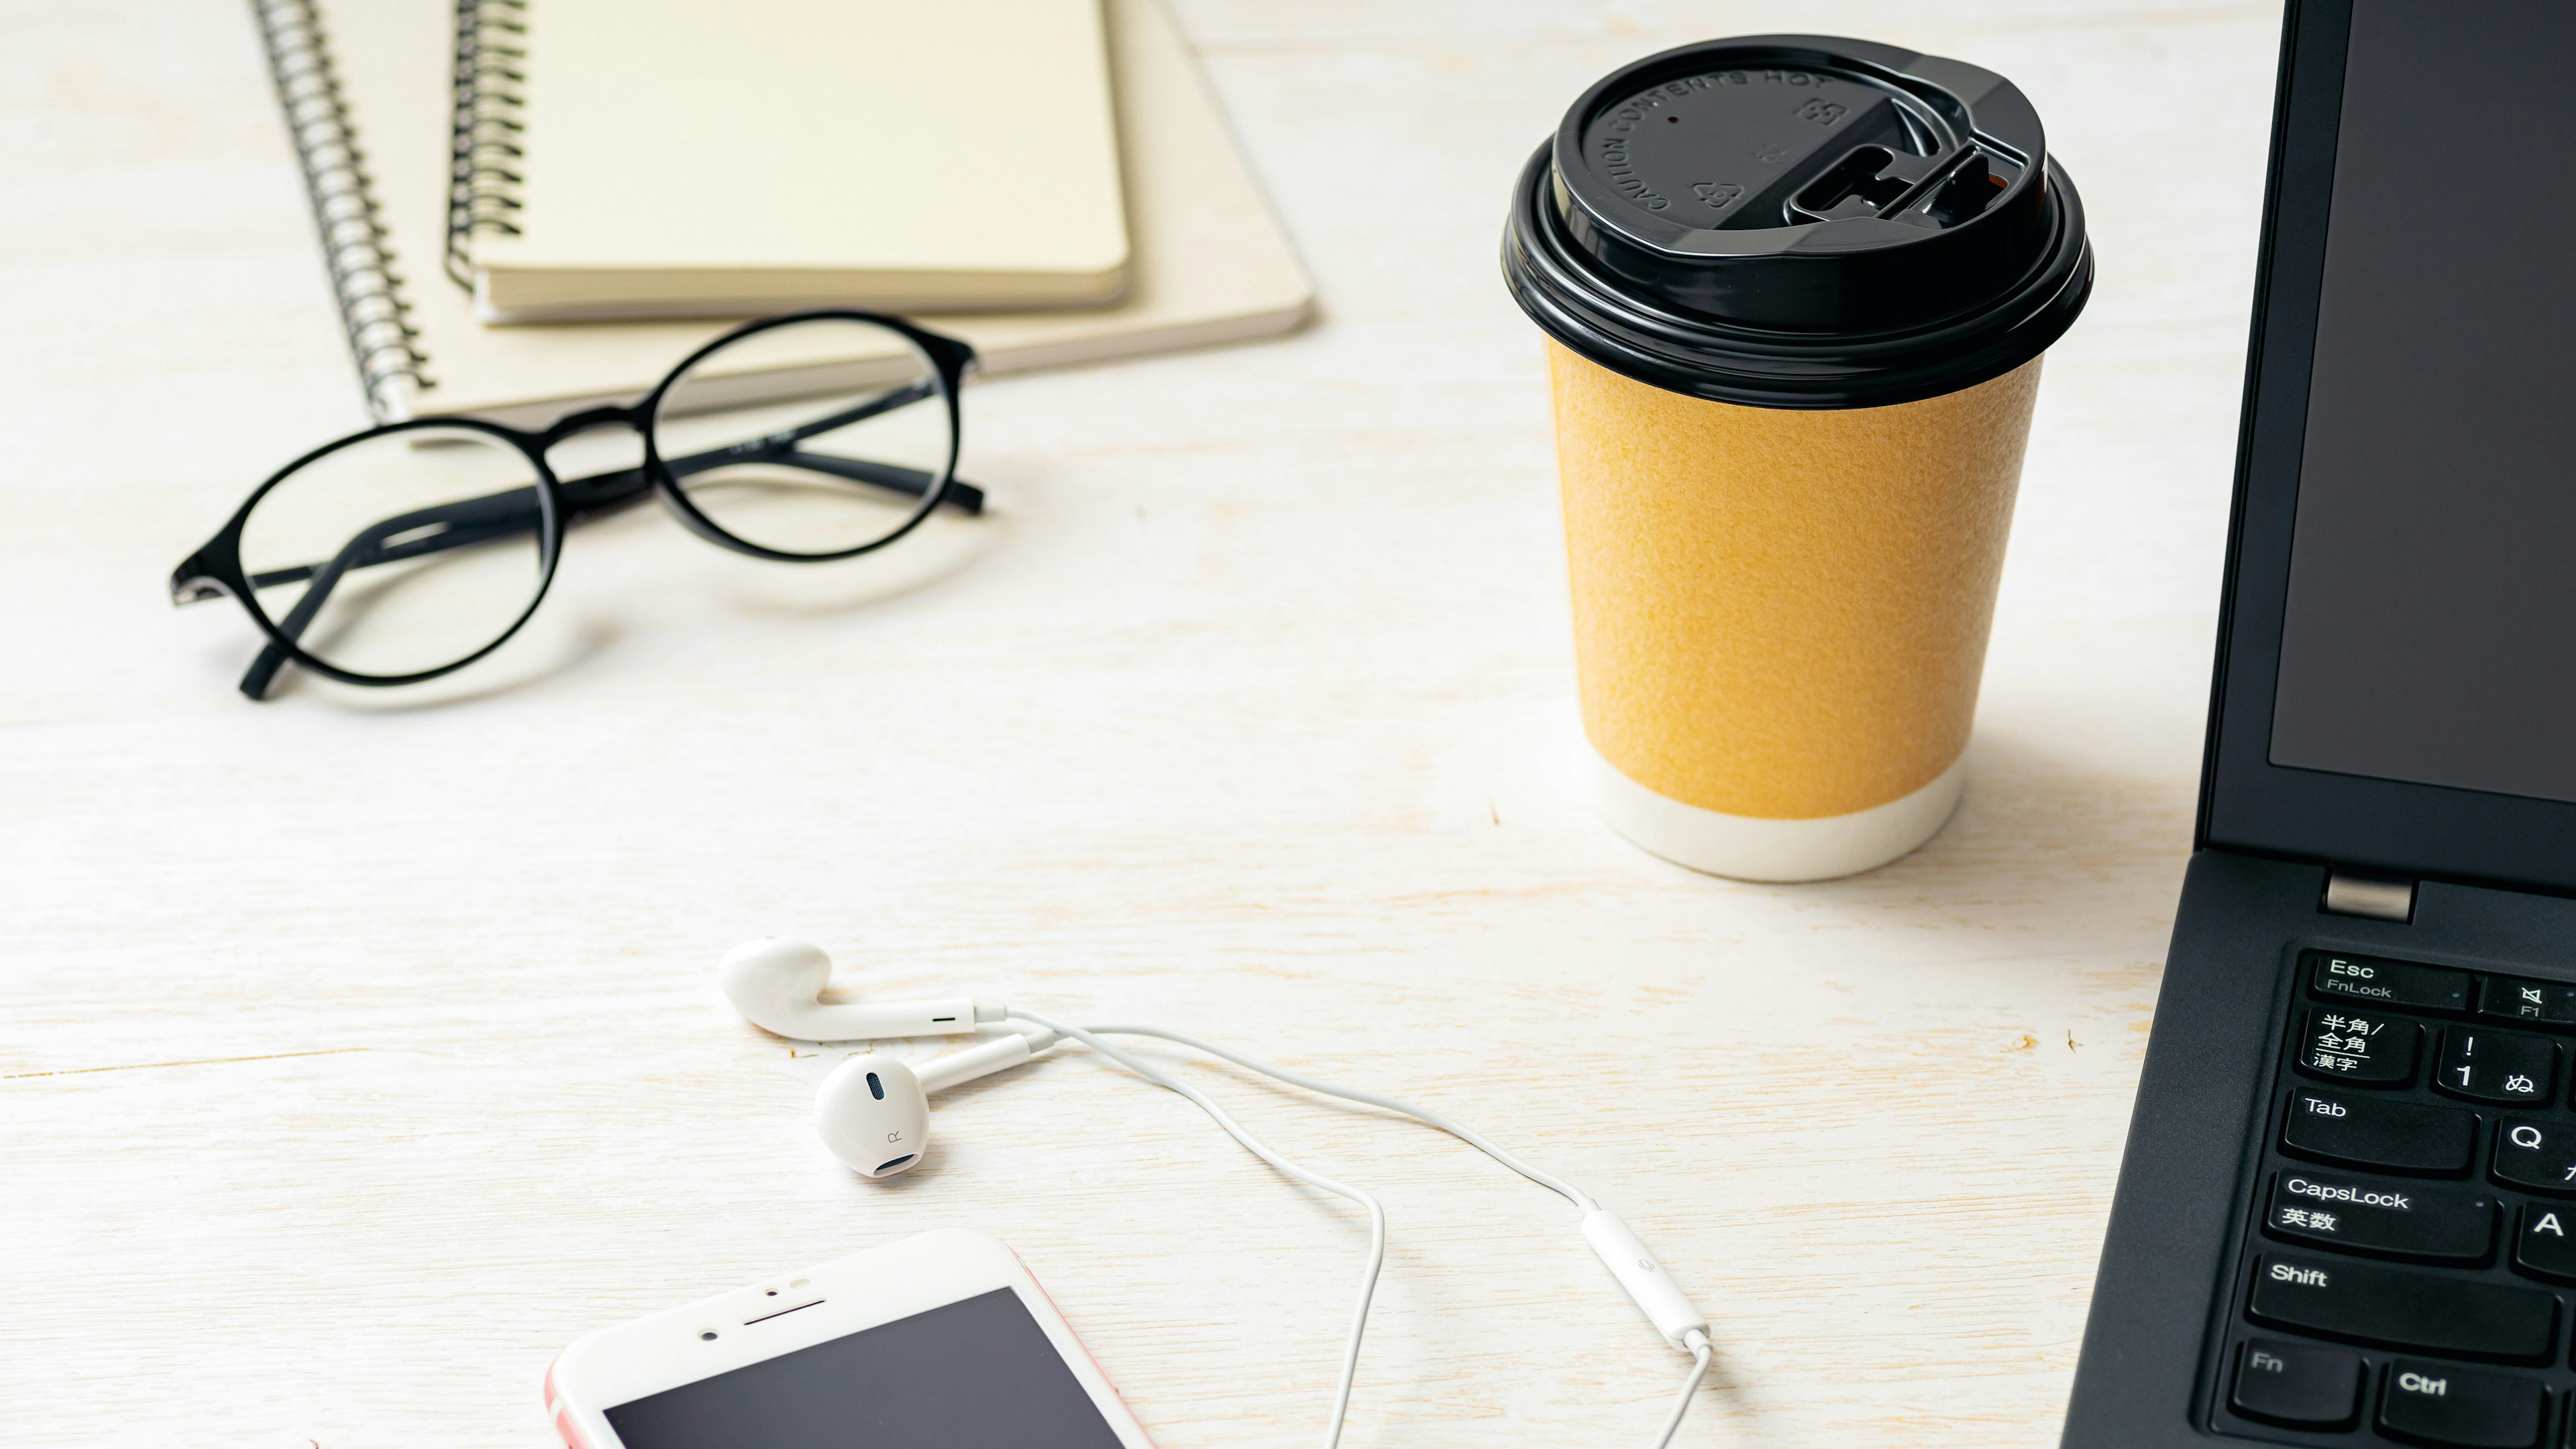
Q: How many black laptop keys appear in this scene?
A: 11